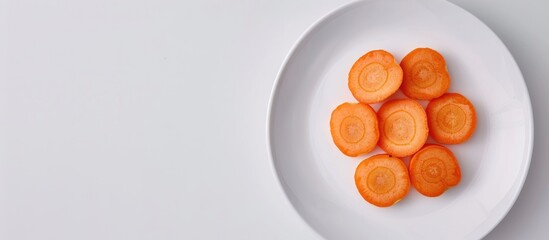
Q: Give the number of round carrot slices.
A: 7